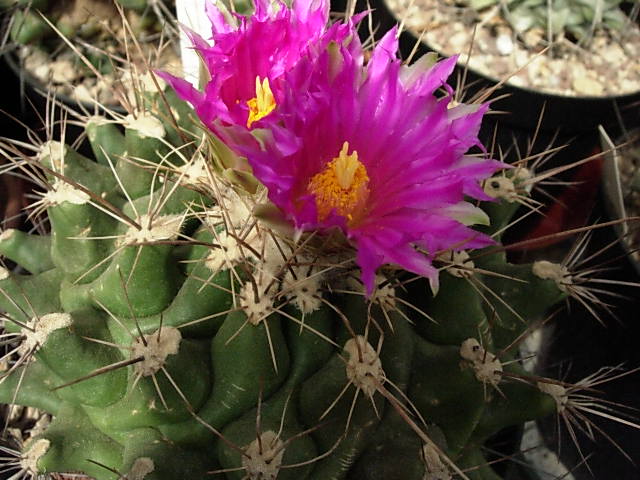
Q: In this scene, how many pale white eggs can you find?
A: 0